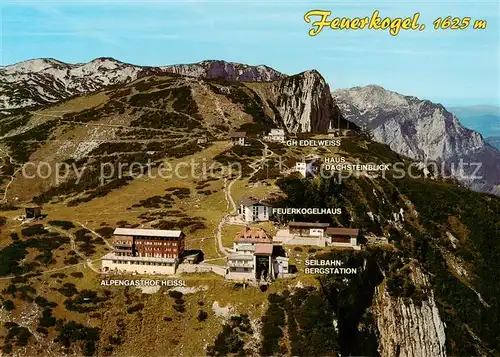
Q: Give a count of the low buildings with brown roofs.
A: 2